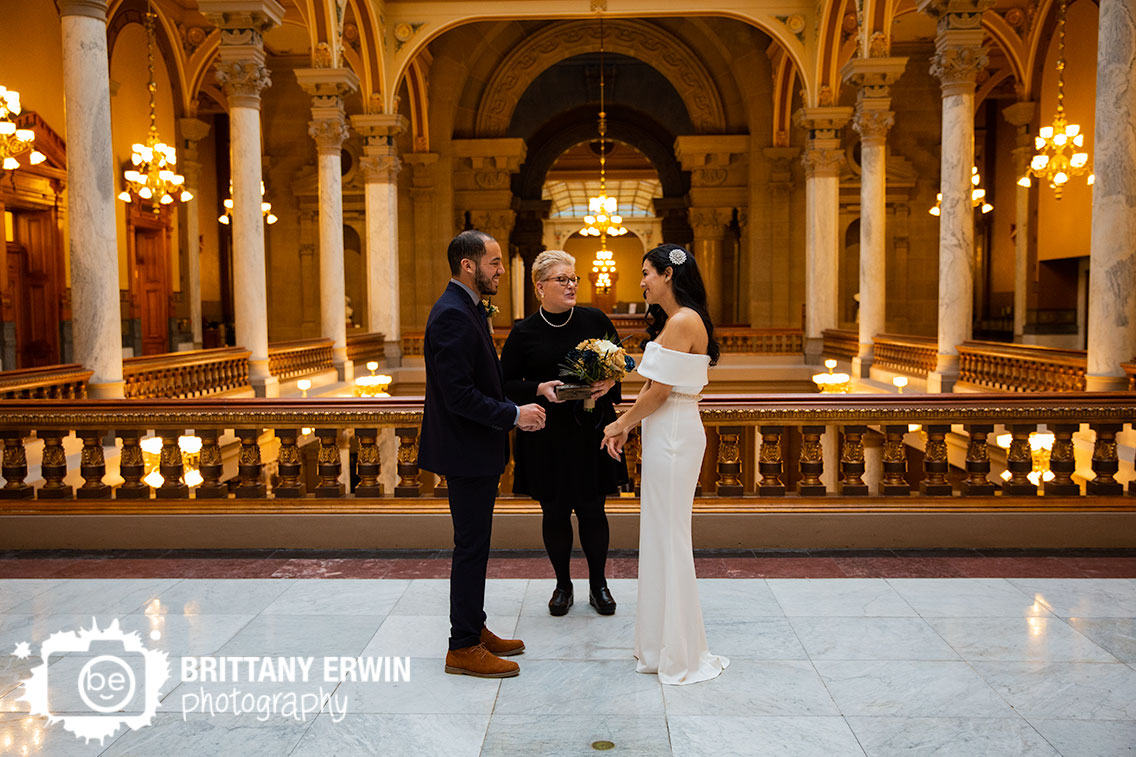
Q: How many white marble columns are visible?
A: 8